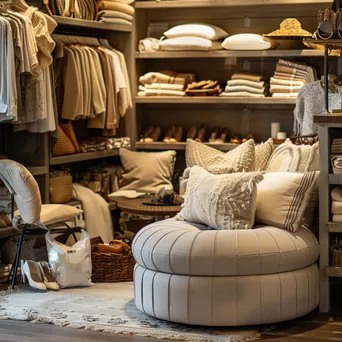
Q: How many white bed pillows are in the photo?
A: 3